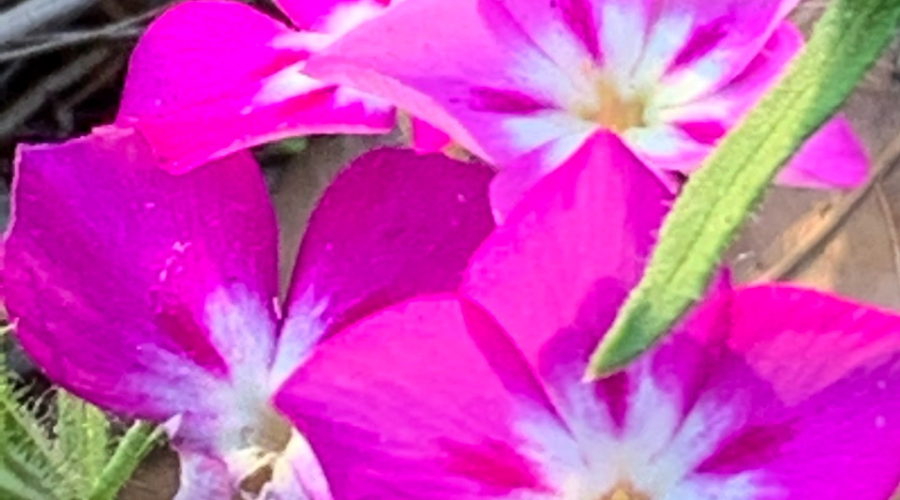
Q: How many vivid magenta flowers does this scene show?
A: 4